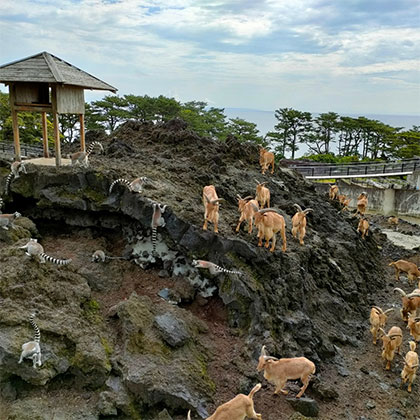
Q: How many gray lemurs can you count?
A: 9